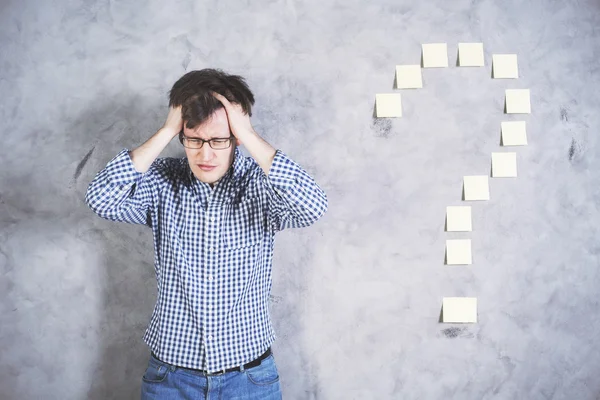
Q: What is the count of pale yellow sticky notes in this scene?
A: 12